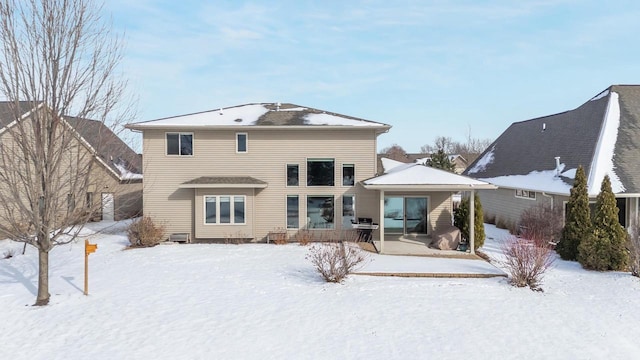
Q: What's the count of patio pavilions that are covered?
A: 1